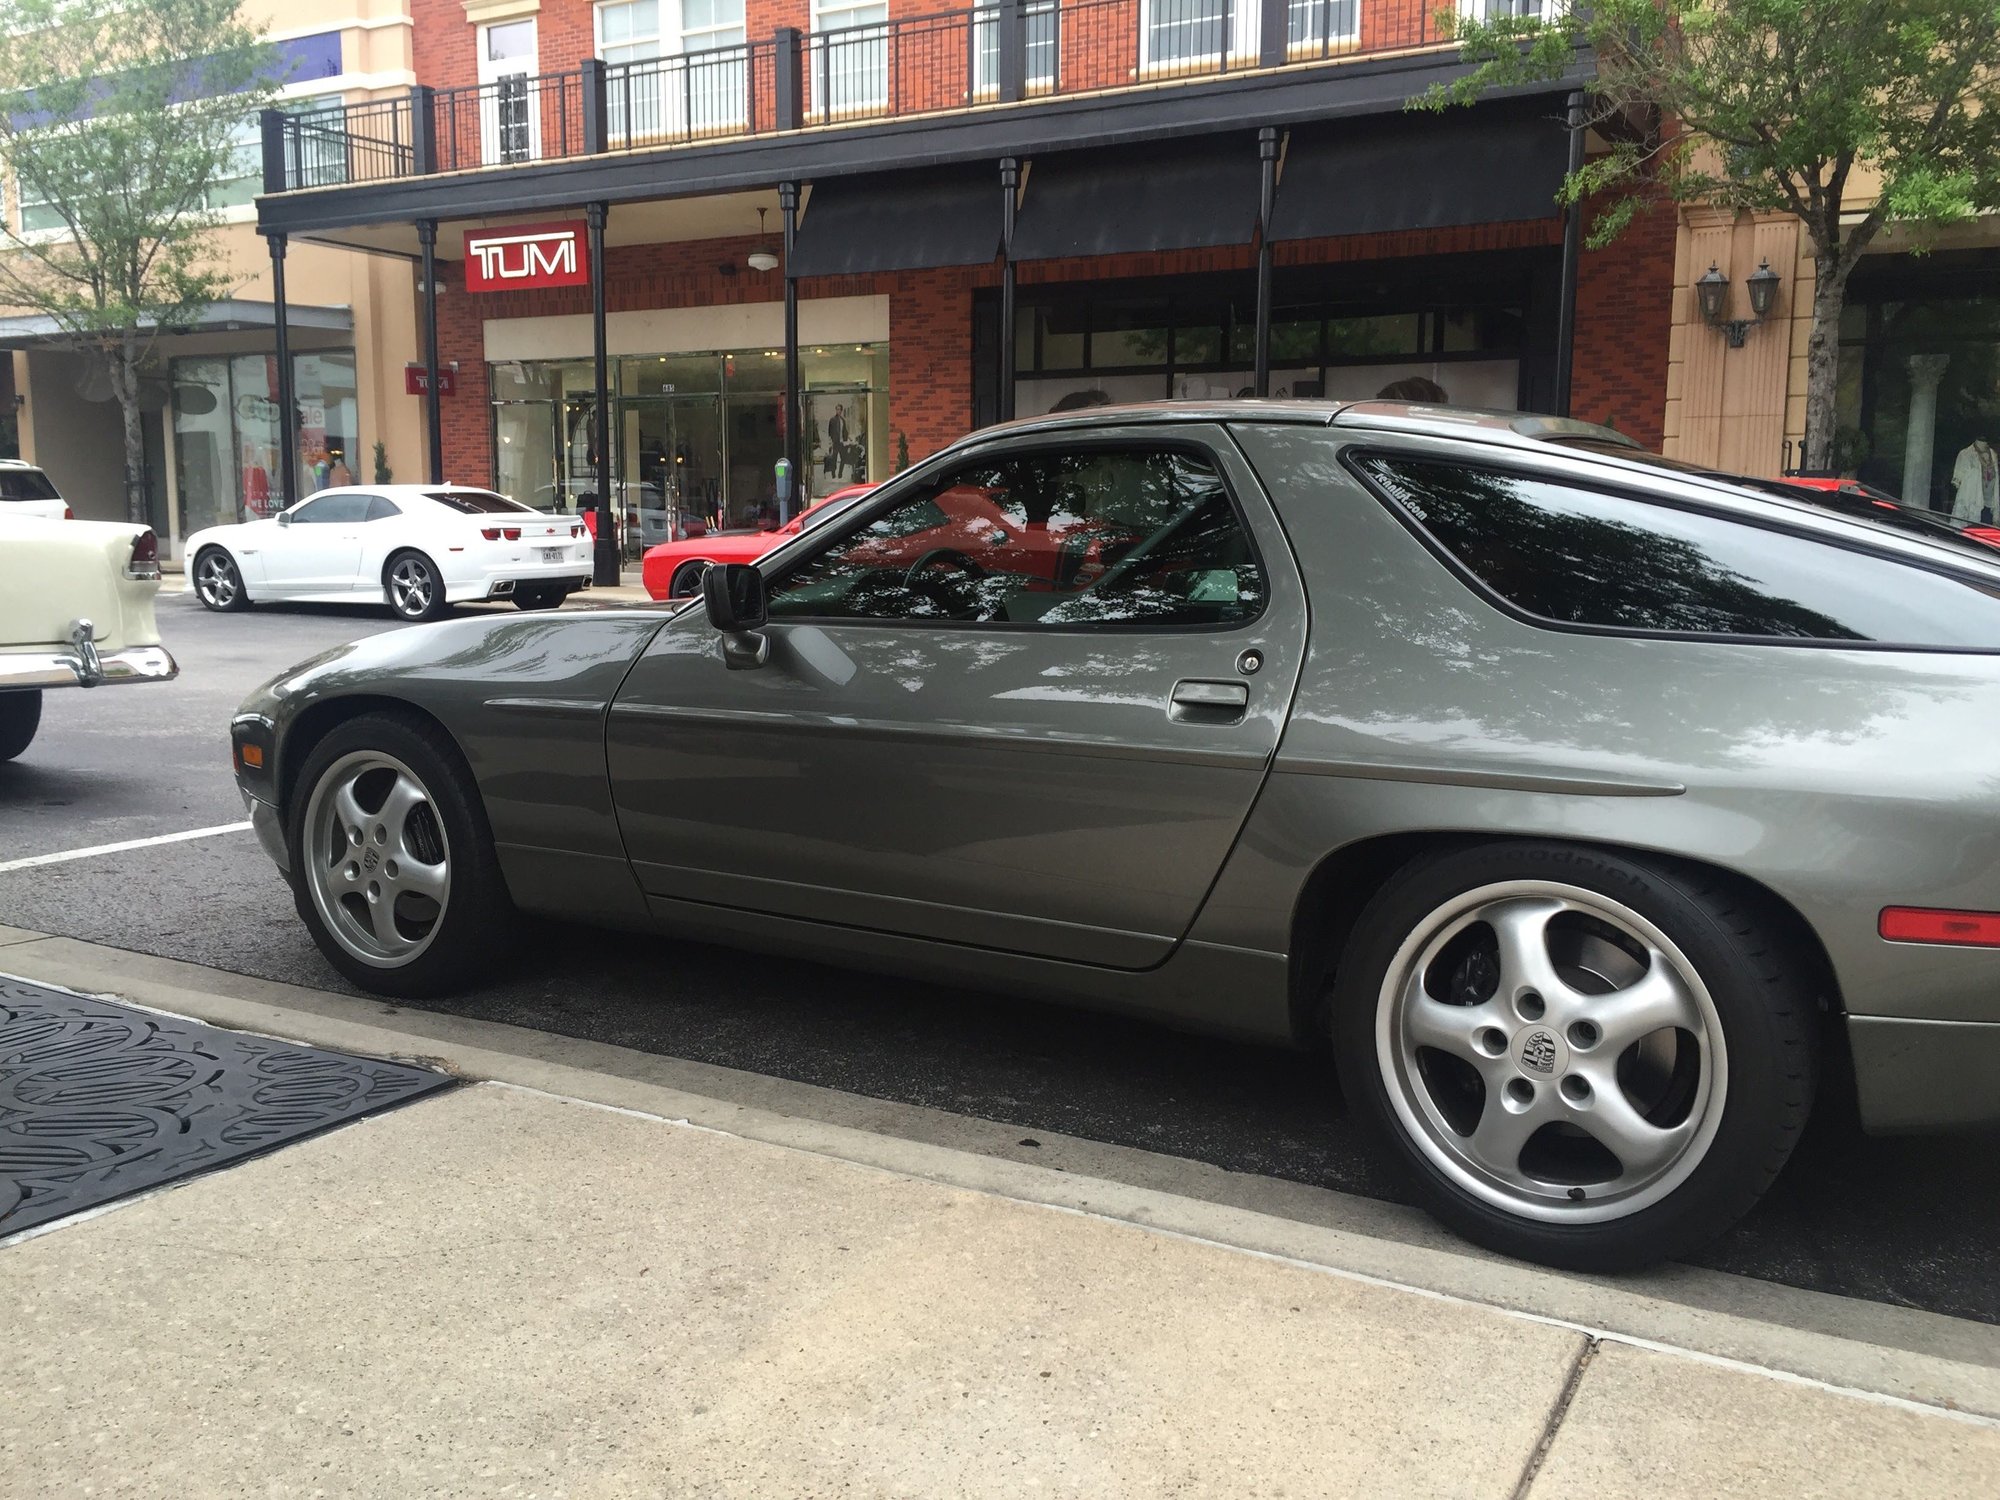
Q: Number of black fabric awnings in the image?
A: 3